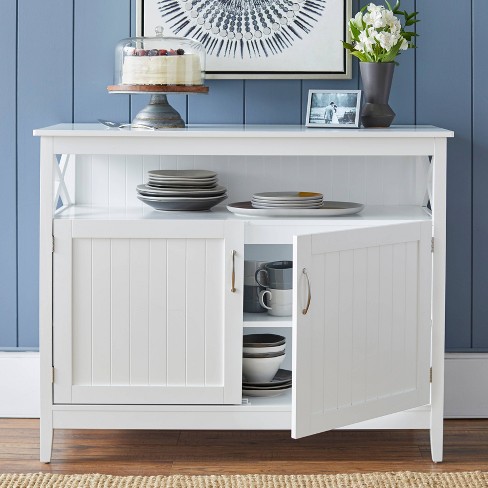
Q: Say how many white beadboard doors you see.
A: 2